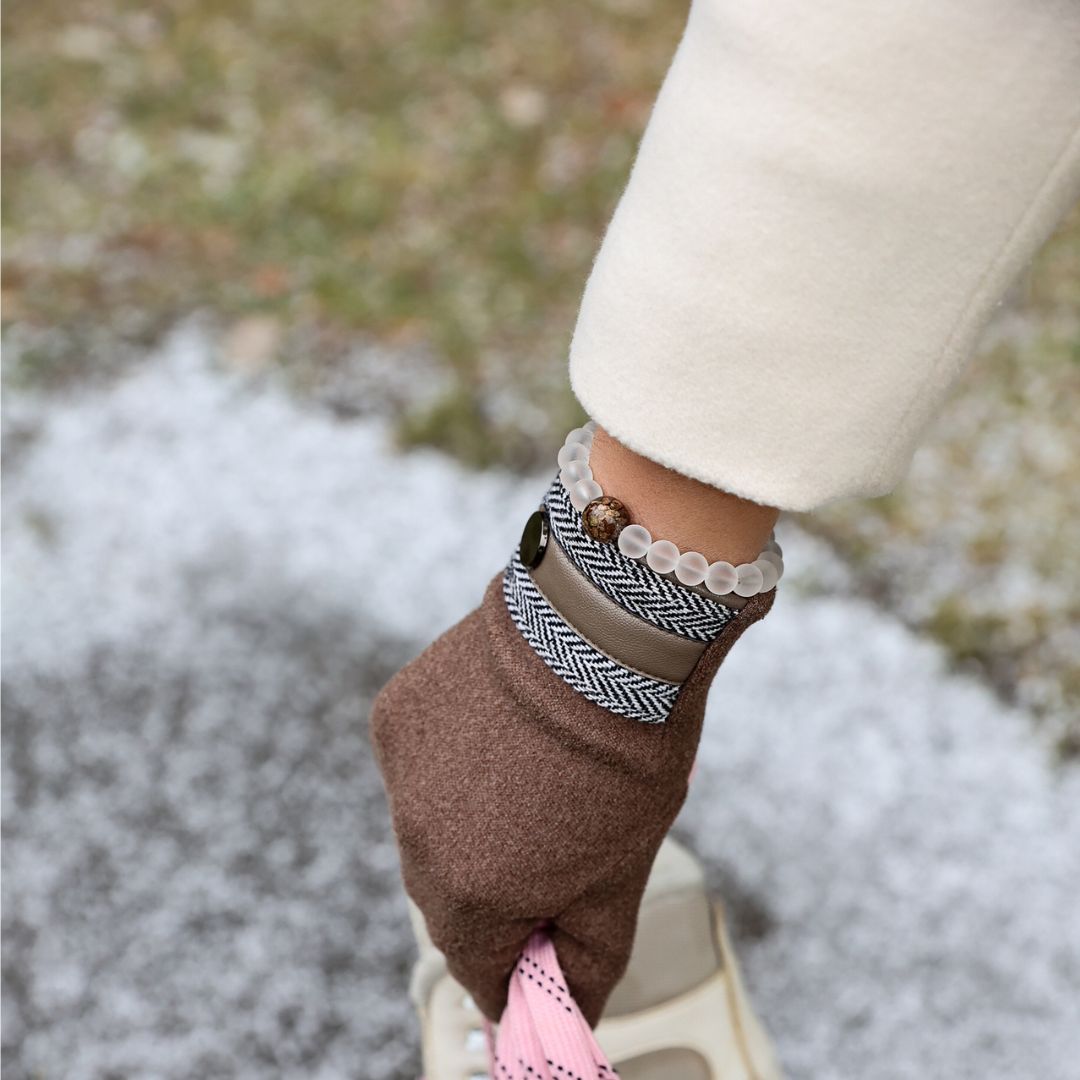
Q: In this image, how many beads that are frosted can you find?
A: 14